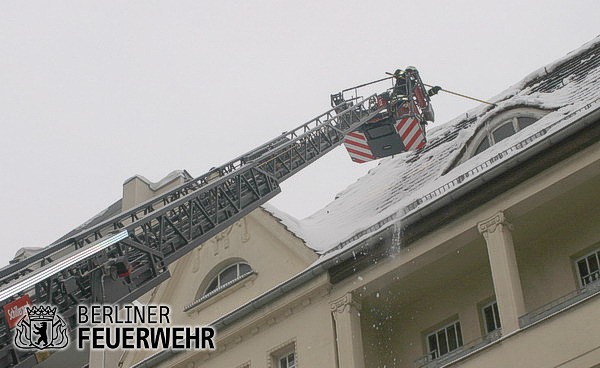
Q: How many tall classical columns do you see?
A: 2